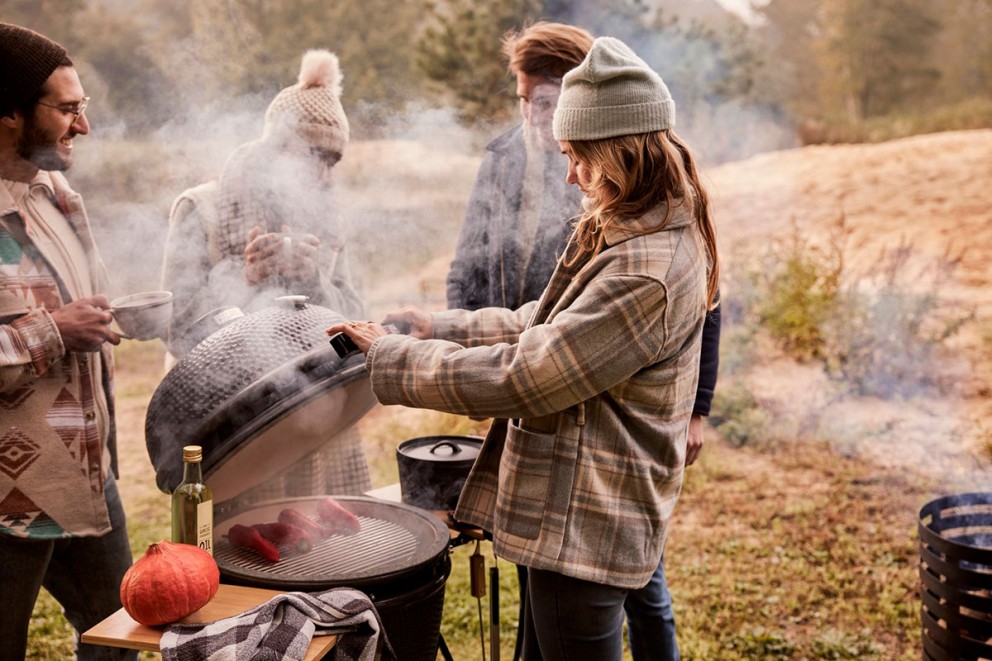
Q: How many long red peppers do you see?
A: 4